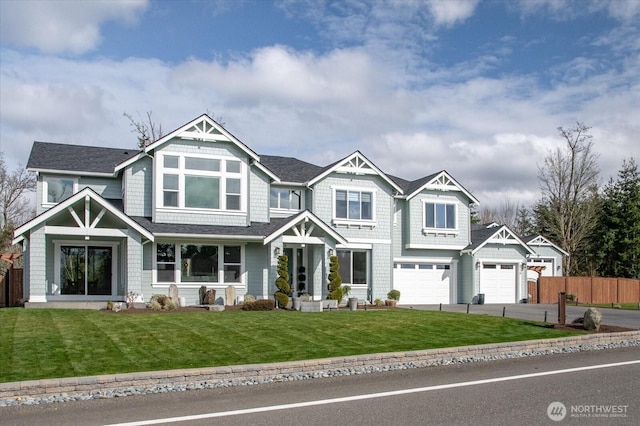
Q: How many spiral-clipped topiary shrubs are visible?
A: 2